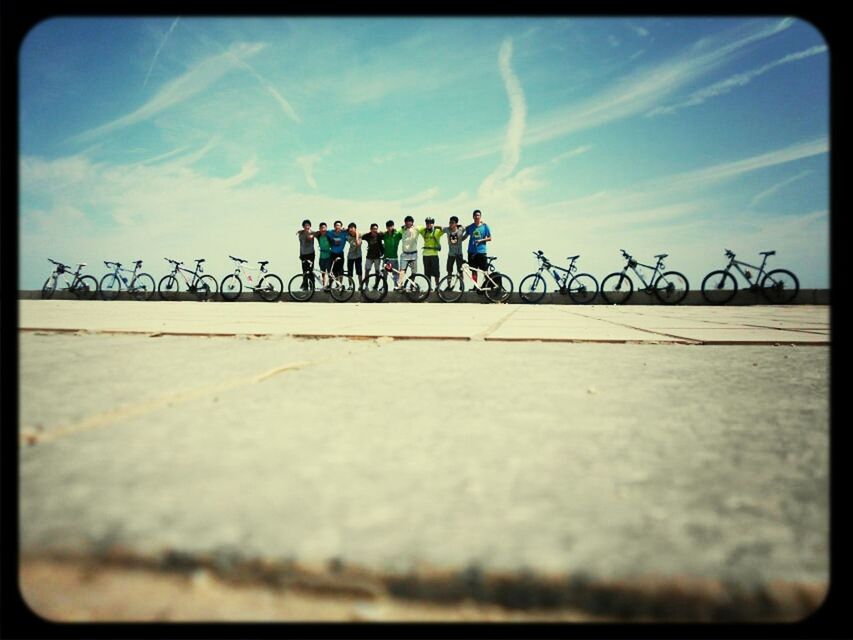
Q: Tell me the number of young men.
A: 10